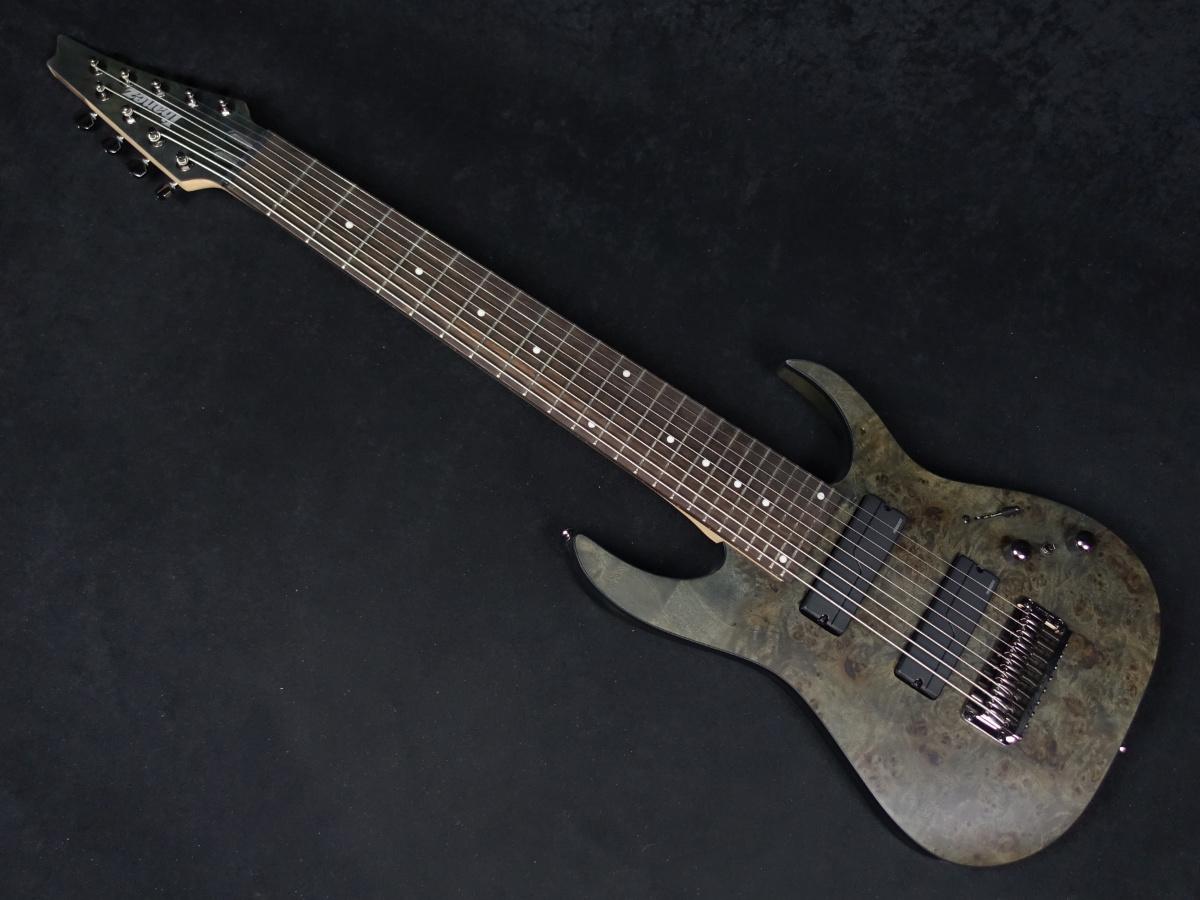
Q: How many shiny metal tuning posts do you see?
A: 9